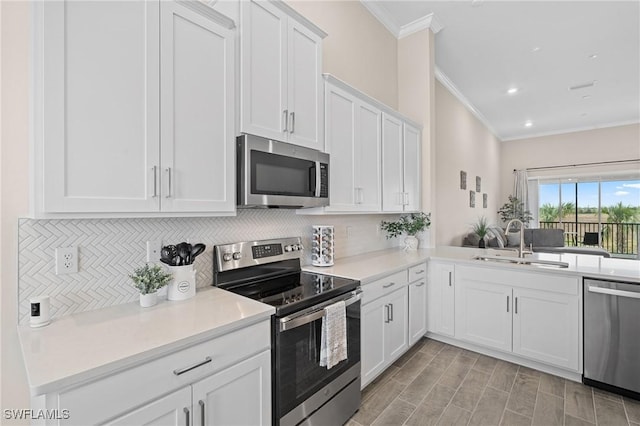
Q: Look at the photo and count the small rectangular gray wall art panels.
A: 4